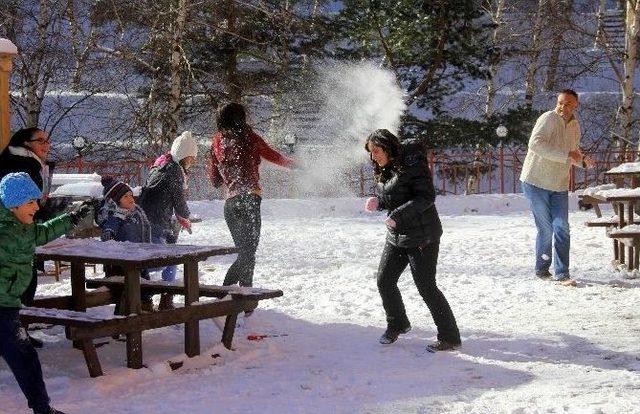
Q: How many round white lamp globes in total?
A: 3